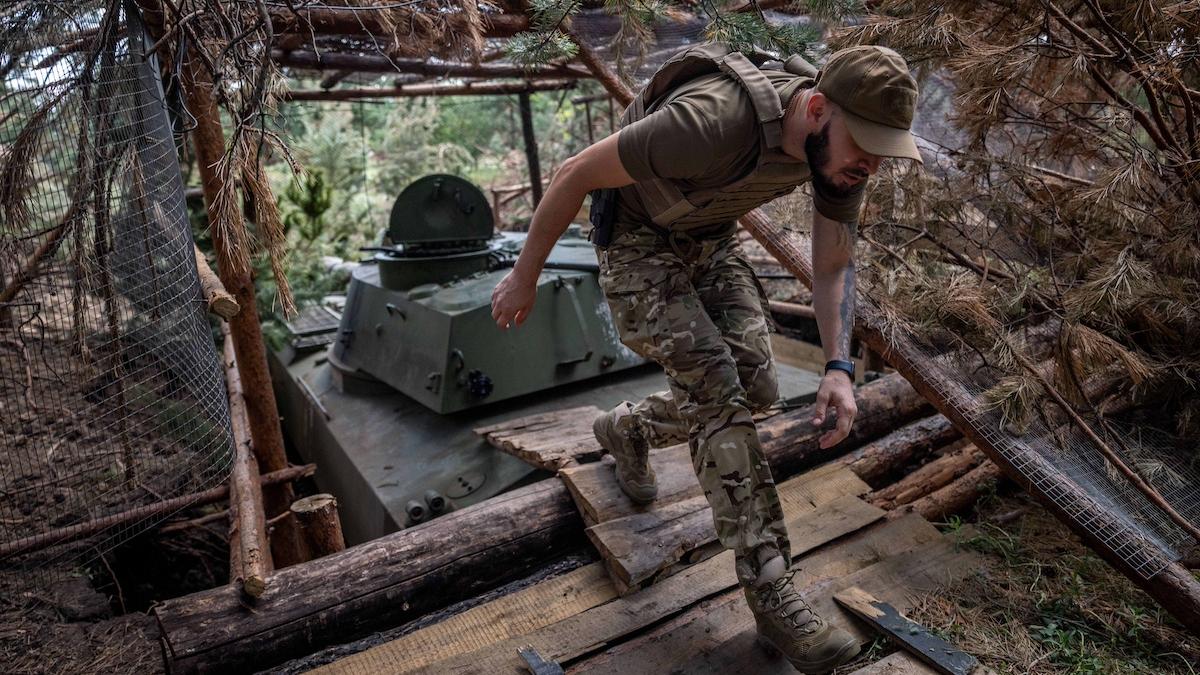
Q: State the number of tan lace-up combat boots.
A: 2